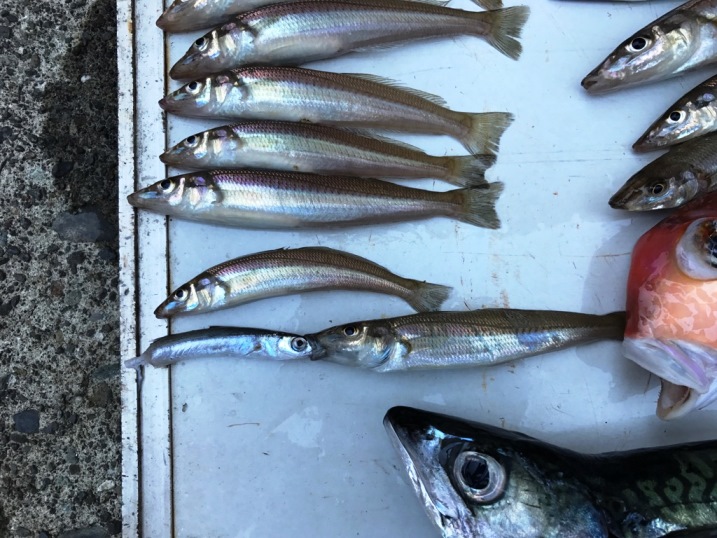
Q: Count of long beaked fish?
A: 0